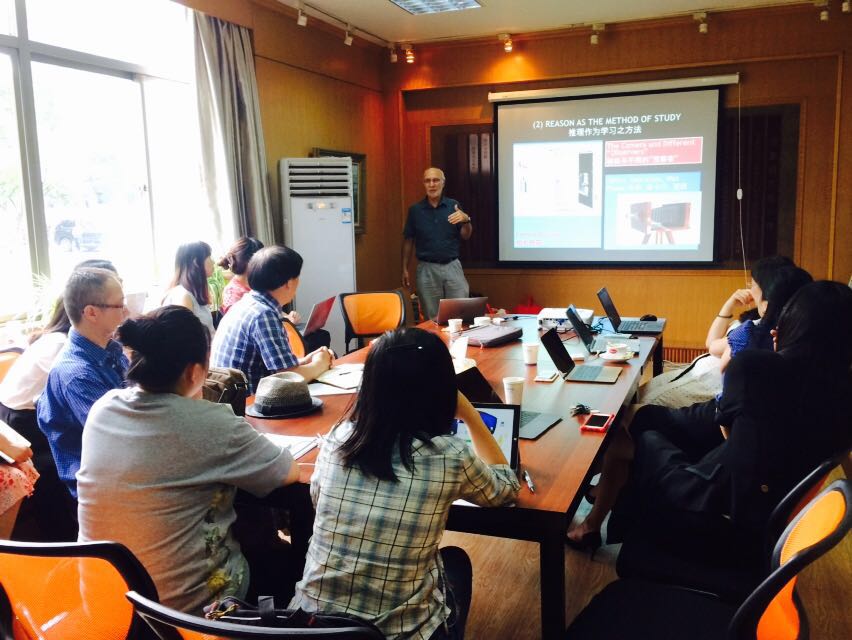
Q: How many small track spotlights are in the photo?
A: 9